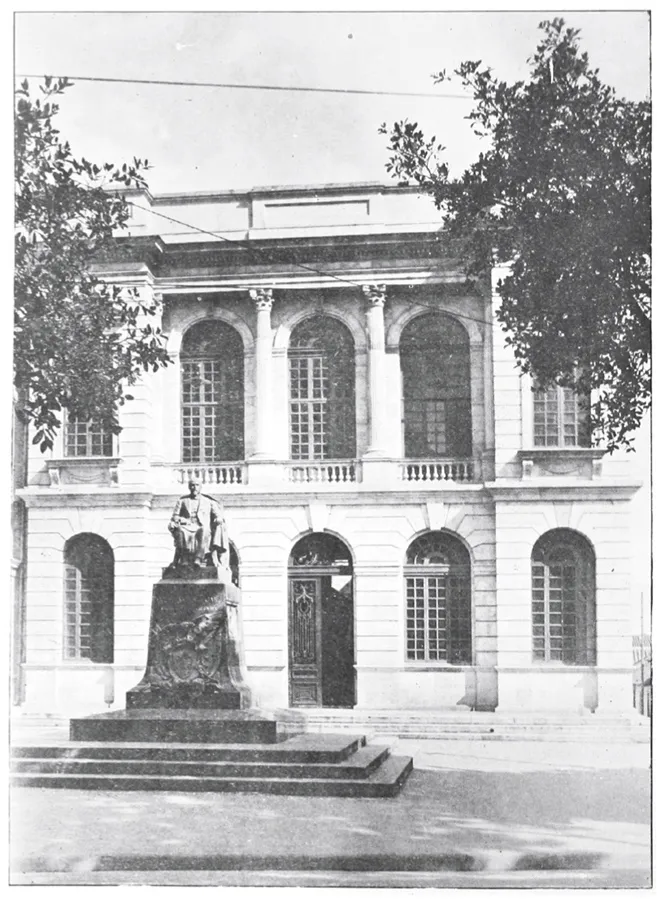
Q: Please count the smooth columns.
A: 2